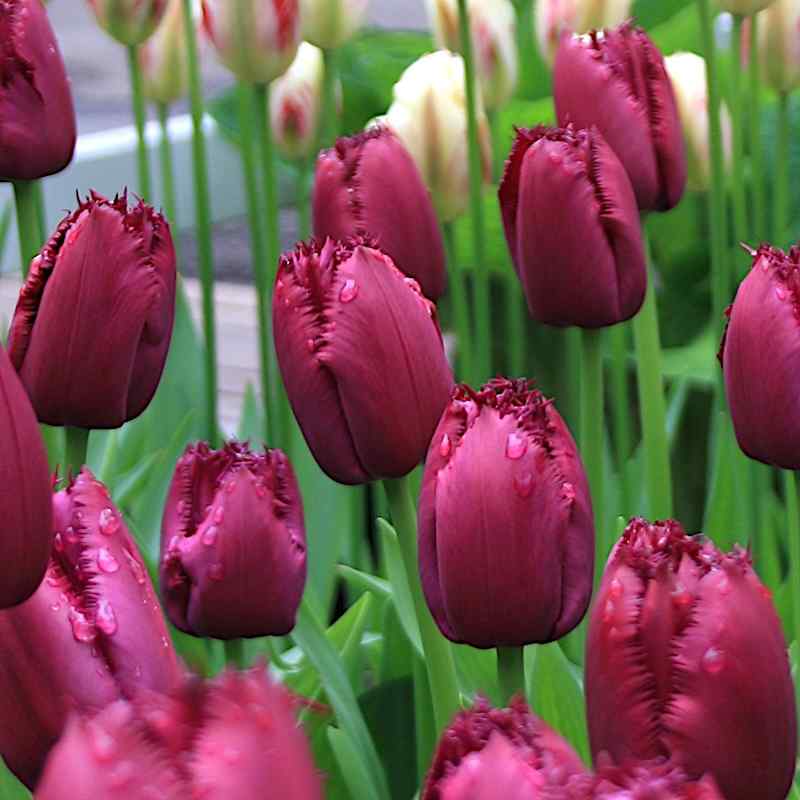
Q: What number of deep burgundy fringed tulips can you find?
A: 15